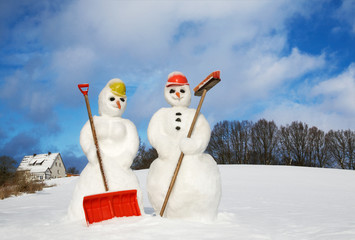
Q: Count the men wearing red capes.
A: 0